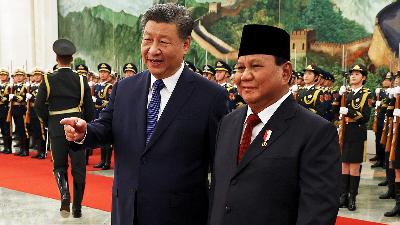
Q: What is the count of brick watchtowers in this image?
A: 2